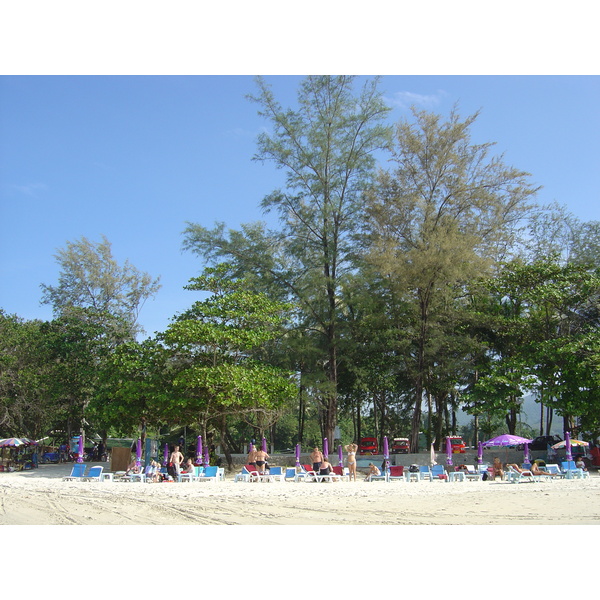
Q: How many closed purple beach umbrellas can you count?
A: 15